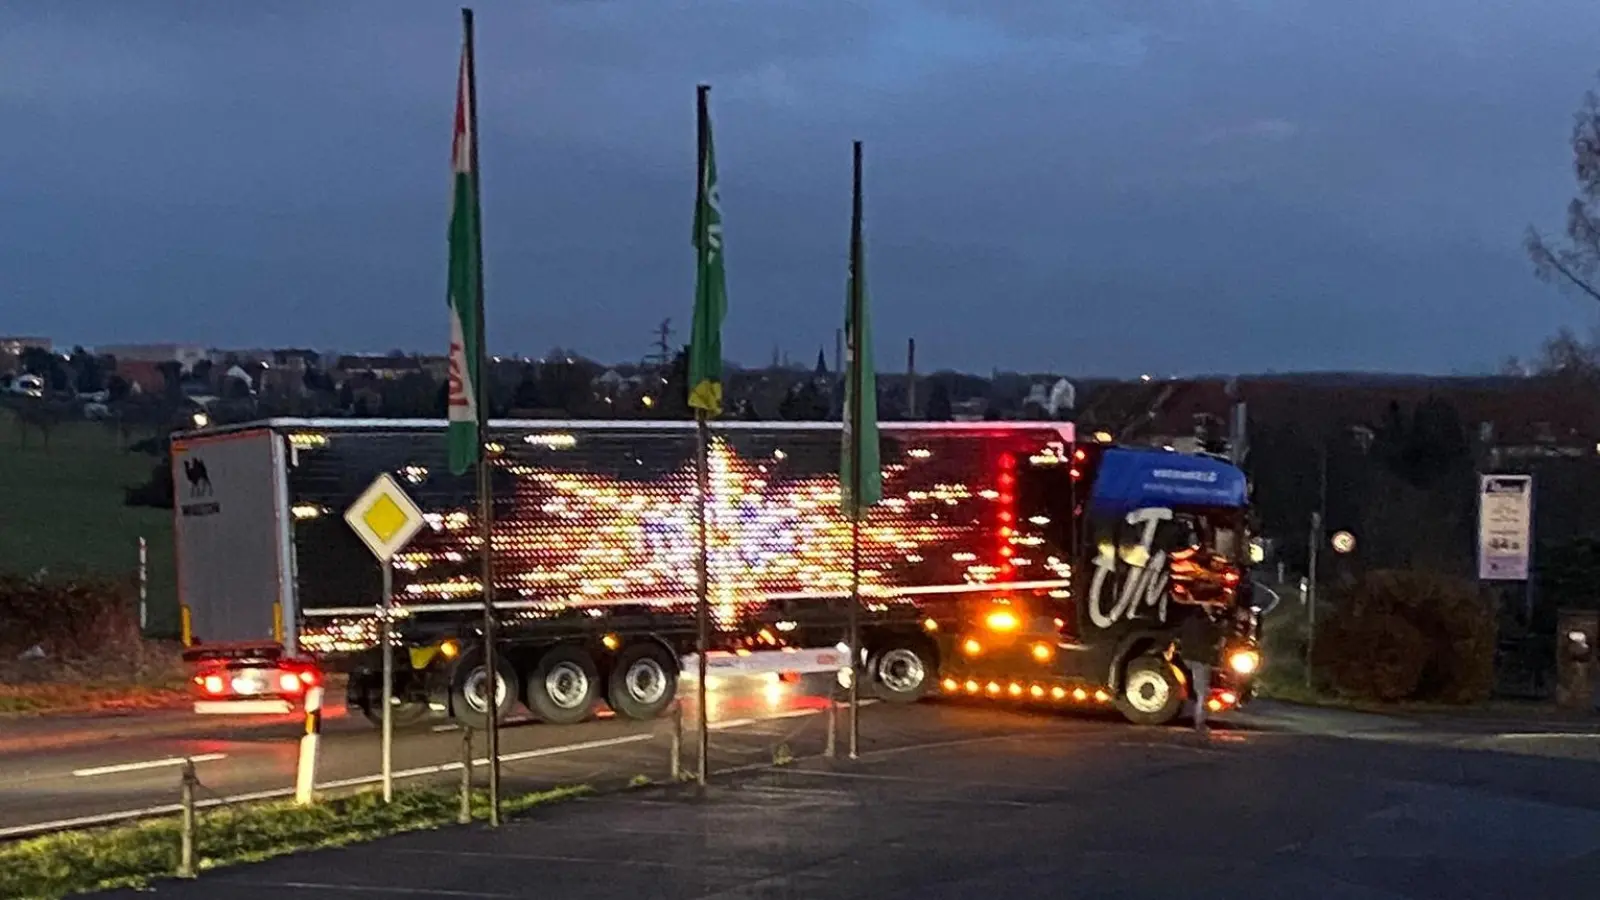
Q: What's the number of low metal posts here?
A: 4